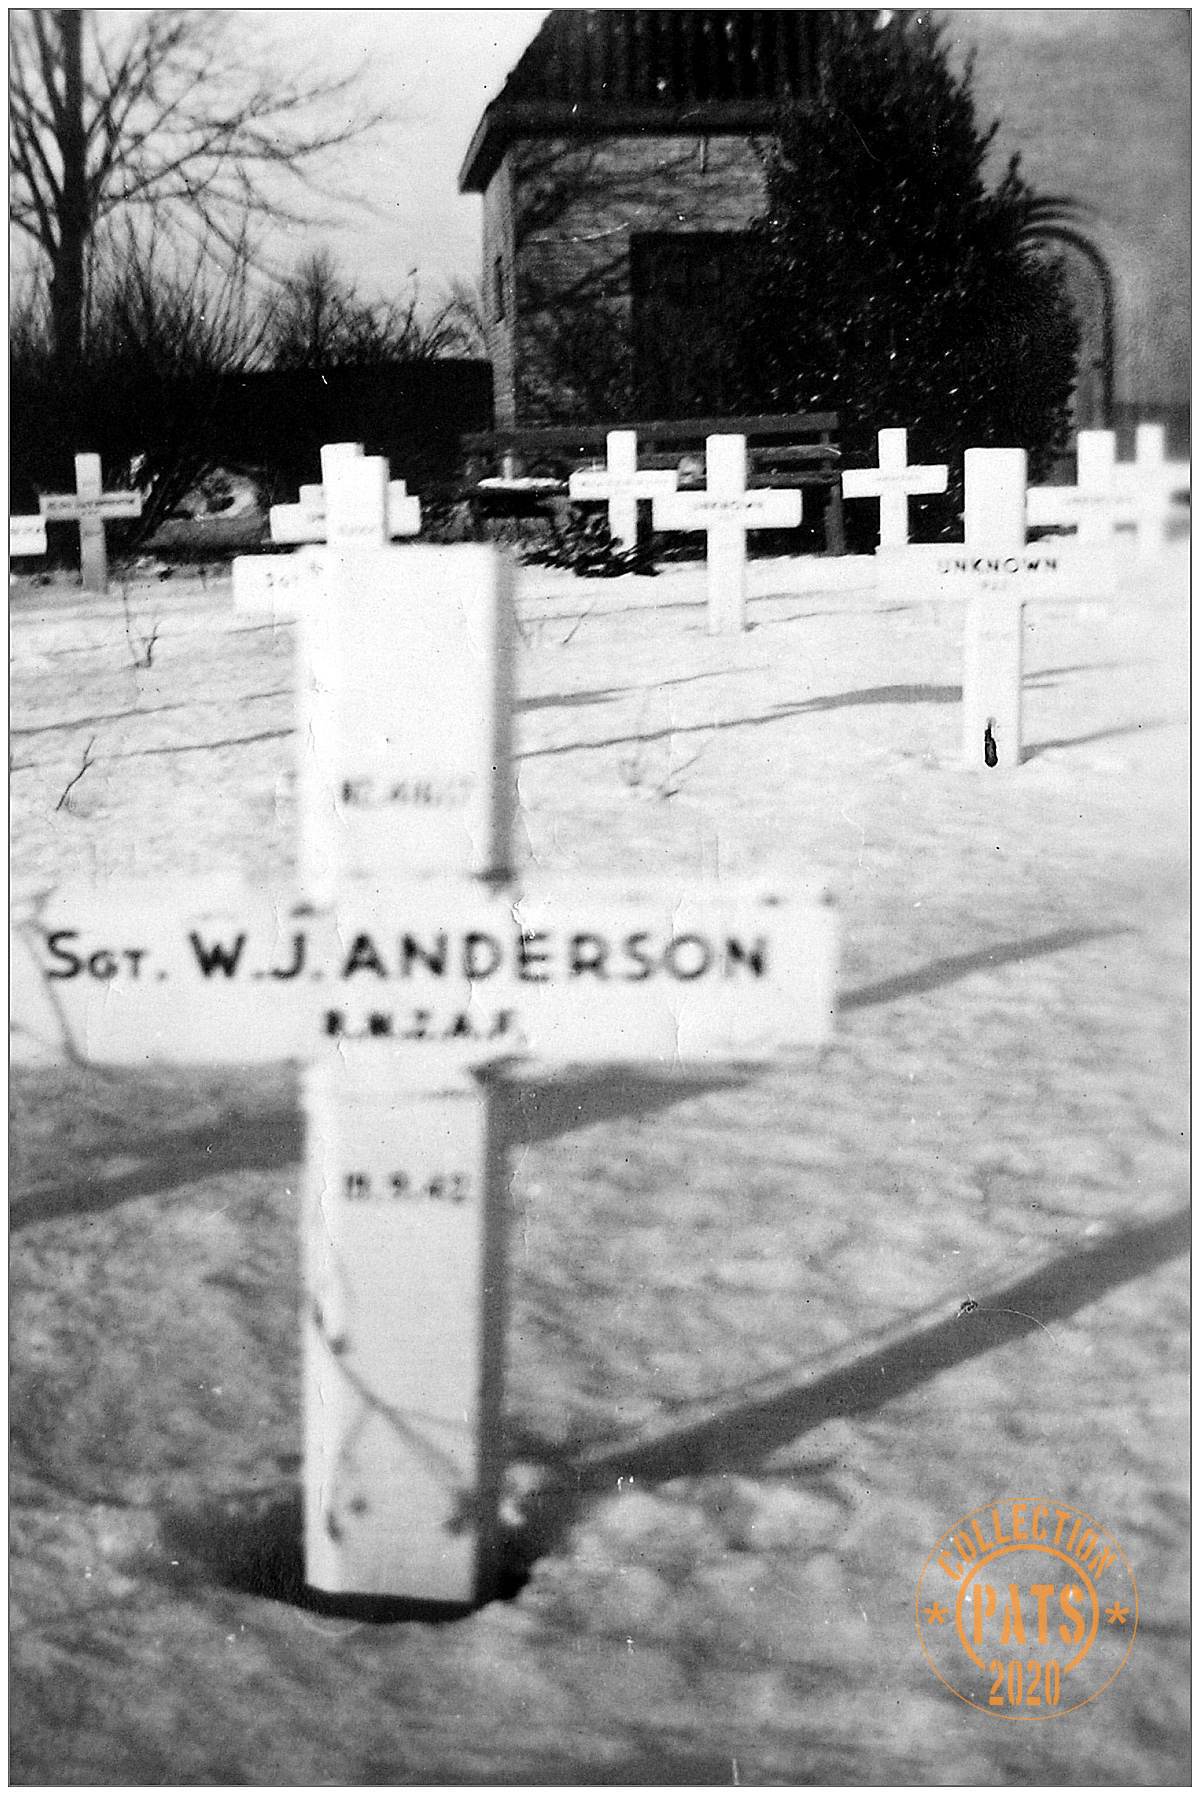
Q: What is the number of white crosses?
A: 12